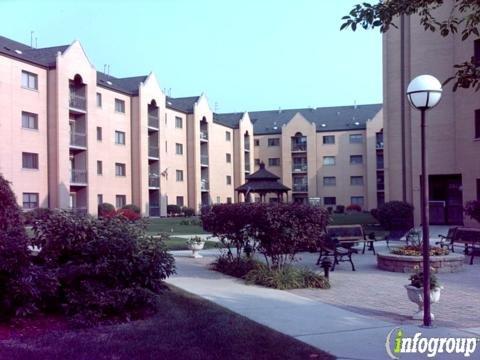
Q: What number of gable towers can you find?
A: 6